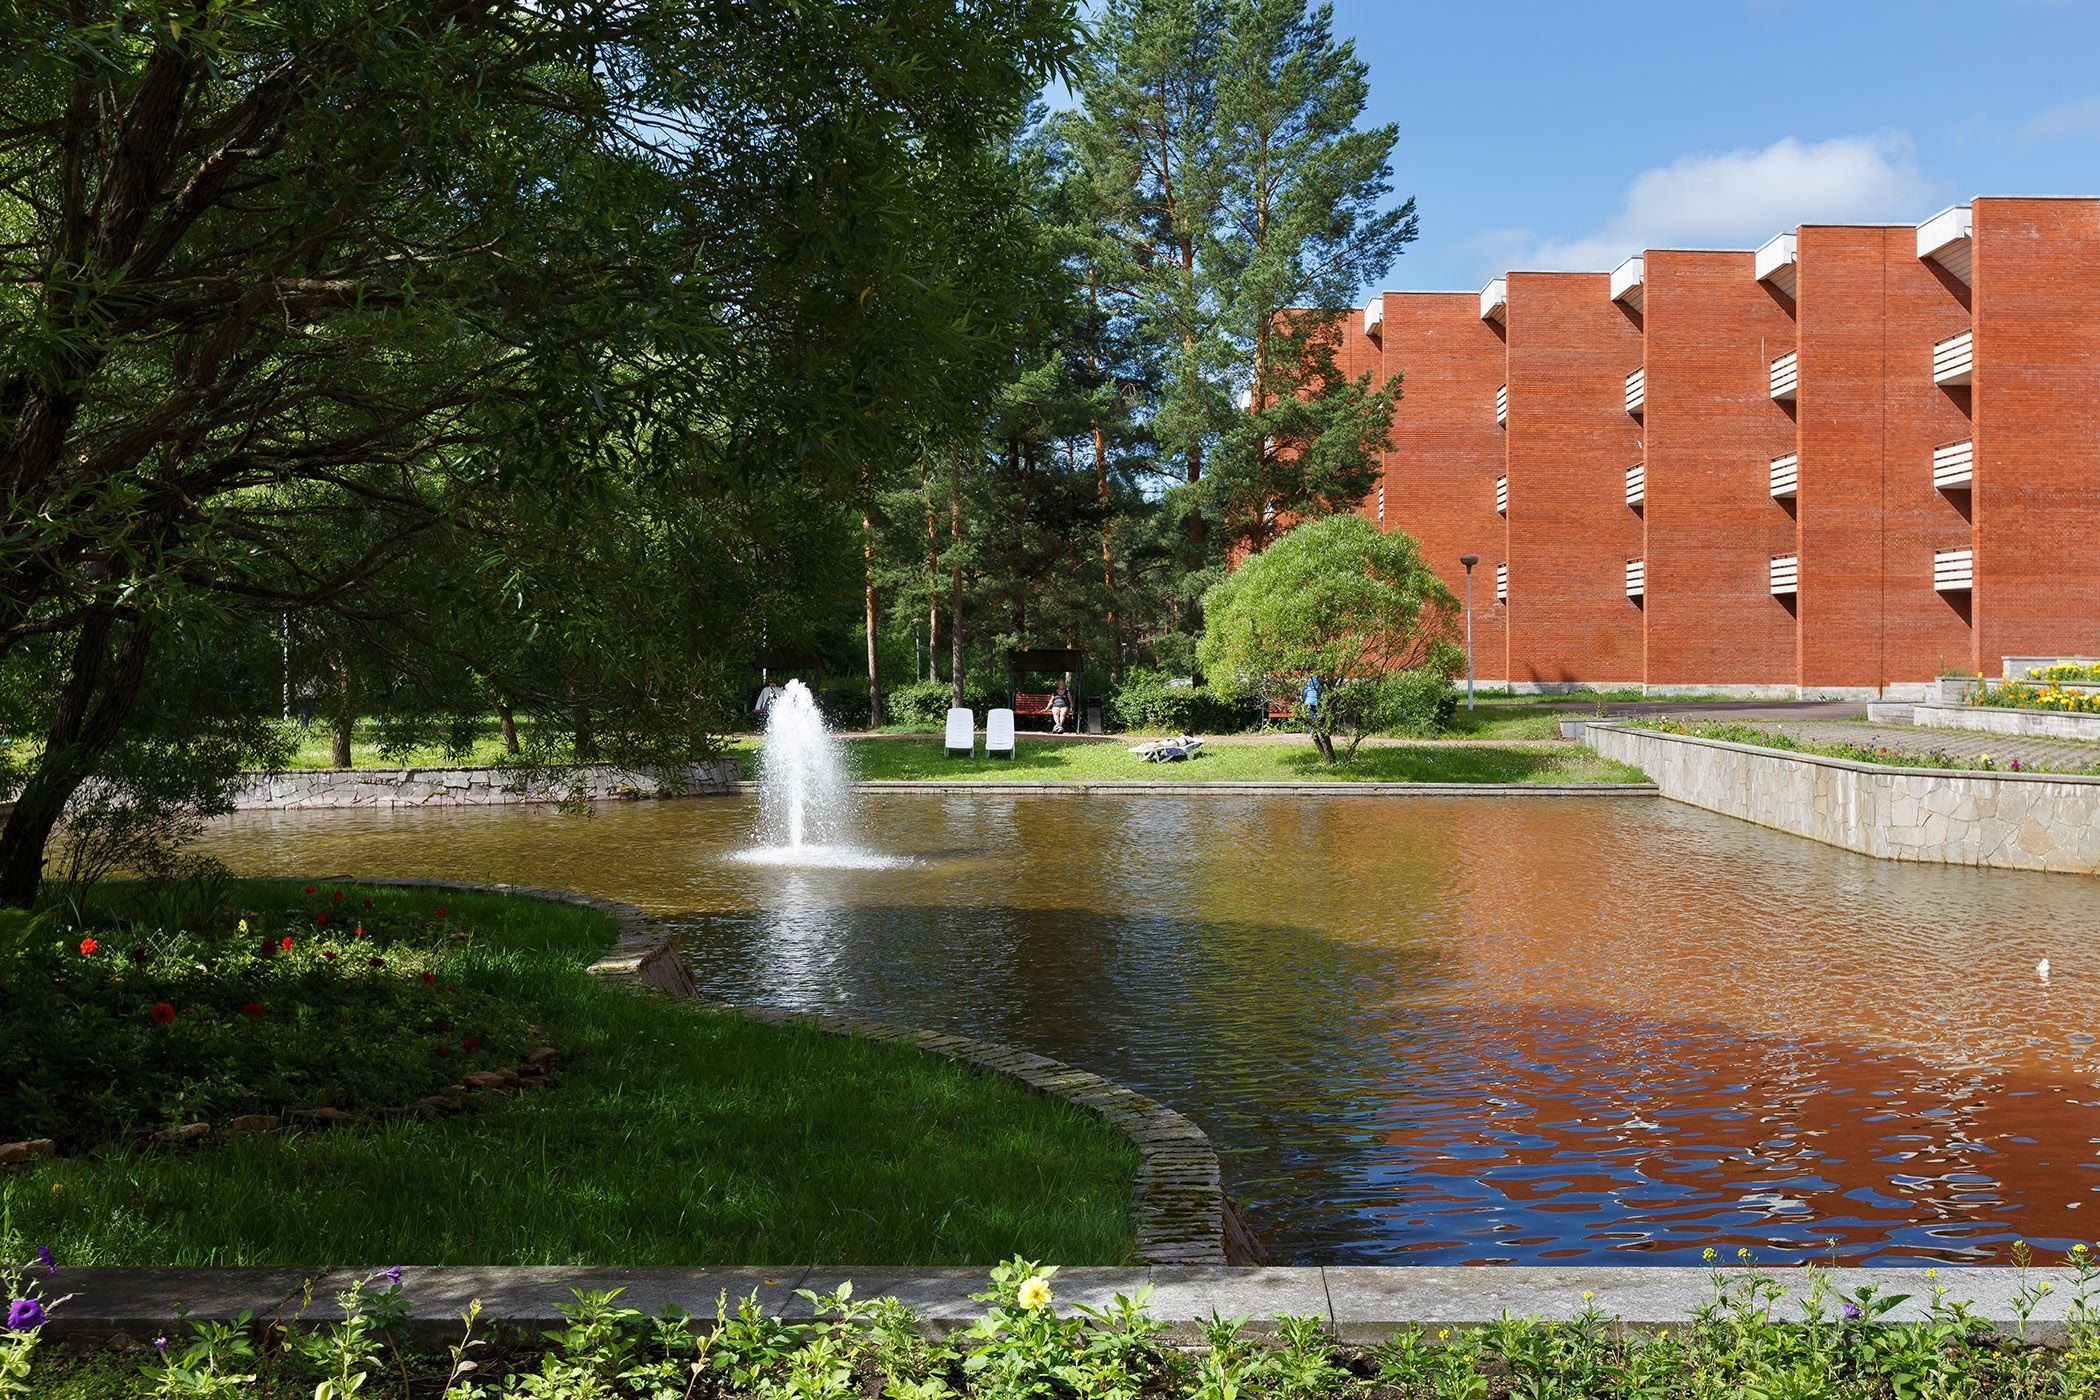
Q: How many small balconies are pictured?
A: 12